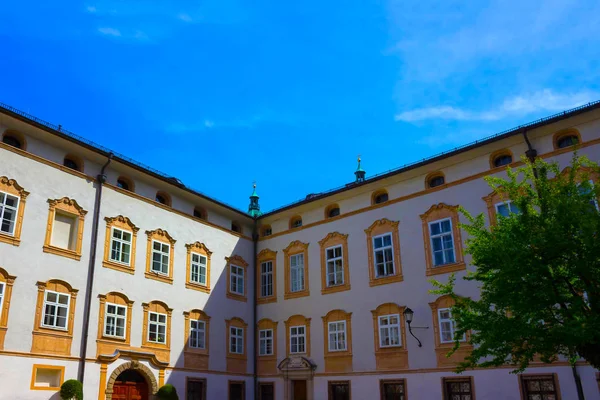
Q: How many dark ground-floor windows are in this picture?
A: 7